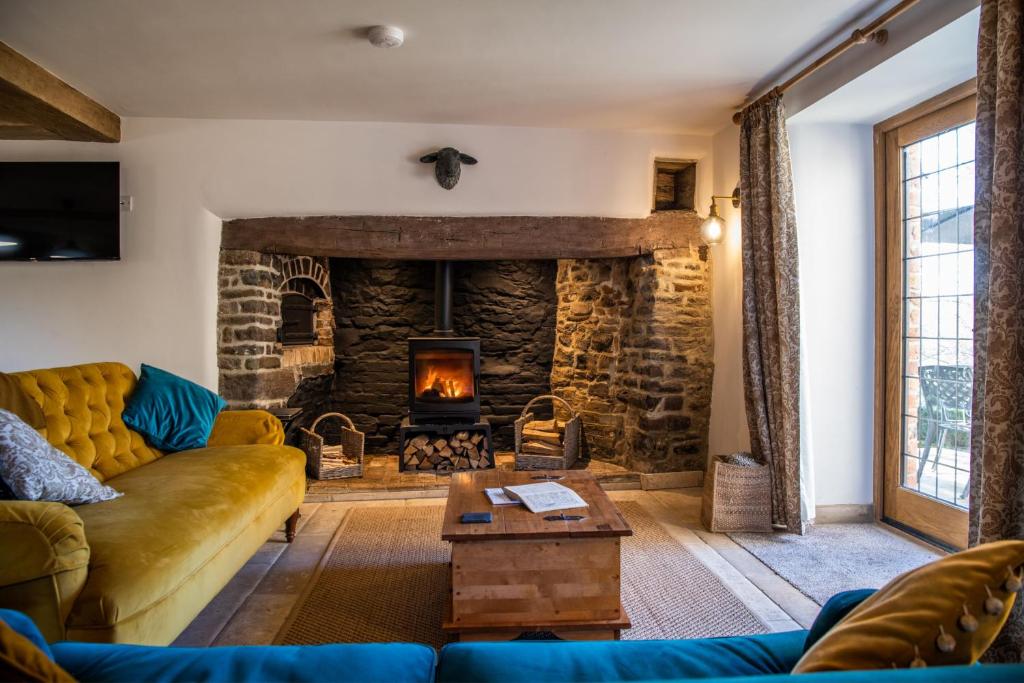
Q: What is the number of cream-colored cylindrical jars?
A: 0